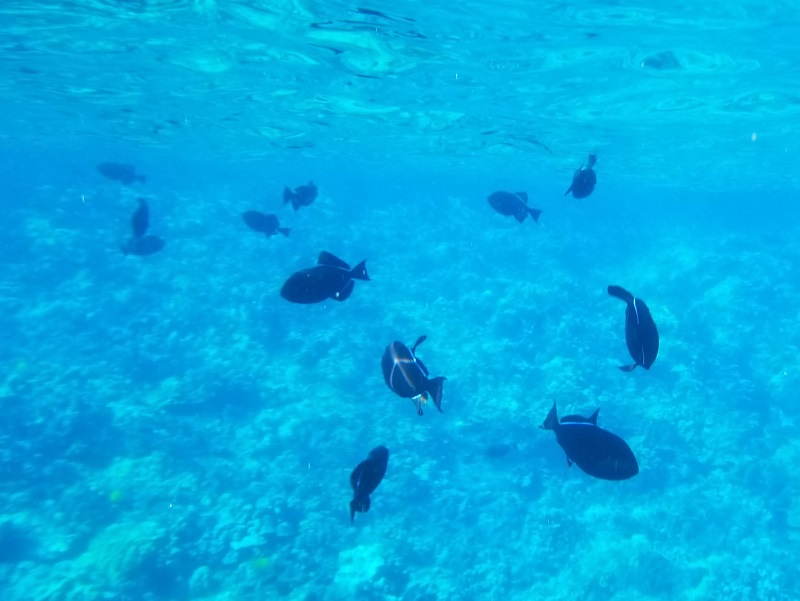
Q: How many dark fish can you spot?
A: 12